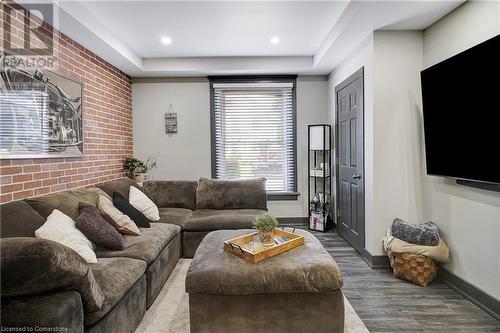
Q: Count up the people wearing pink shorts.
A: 0